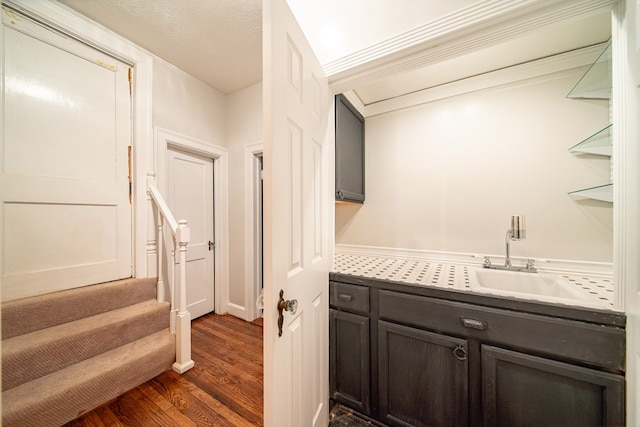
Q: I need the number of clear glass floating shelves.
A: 3